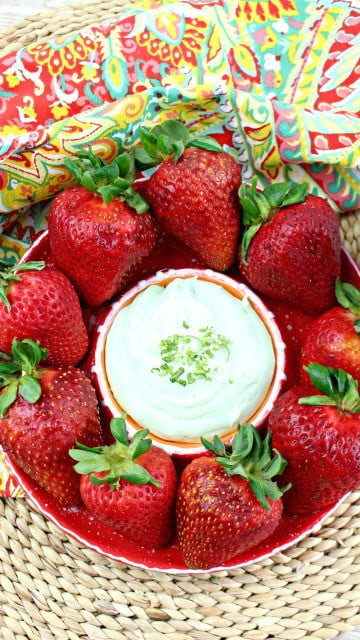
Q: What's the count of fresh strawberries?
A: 9